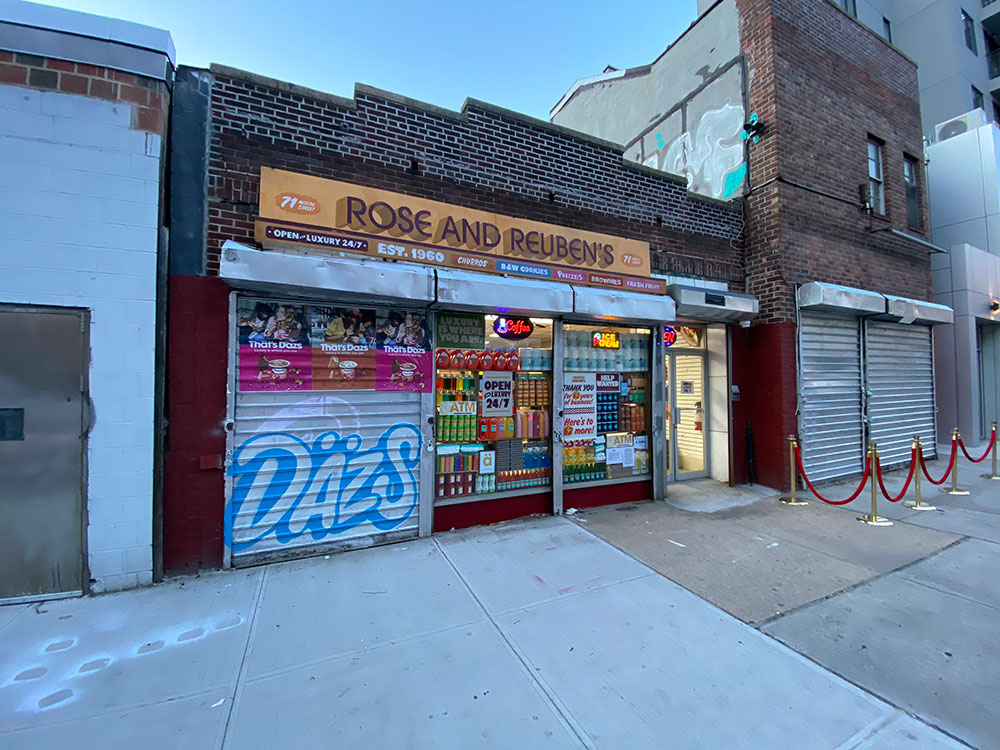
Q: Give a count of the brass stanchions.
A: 5